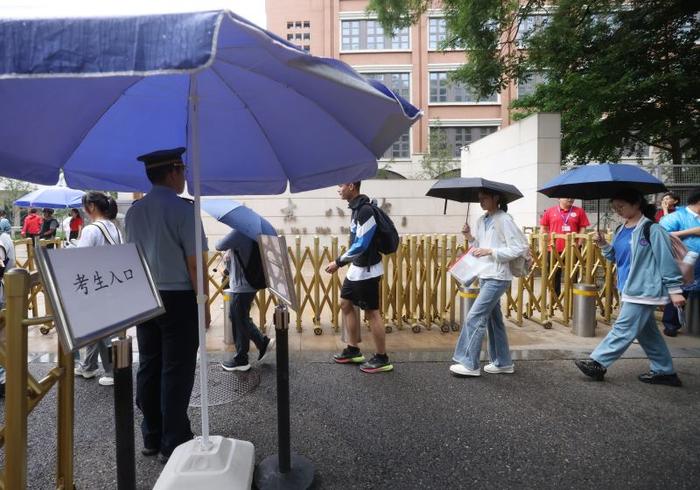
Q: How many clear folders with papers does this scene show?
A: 1